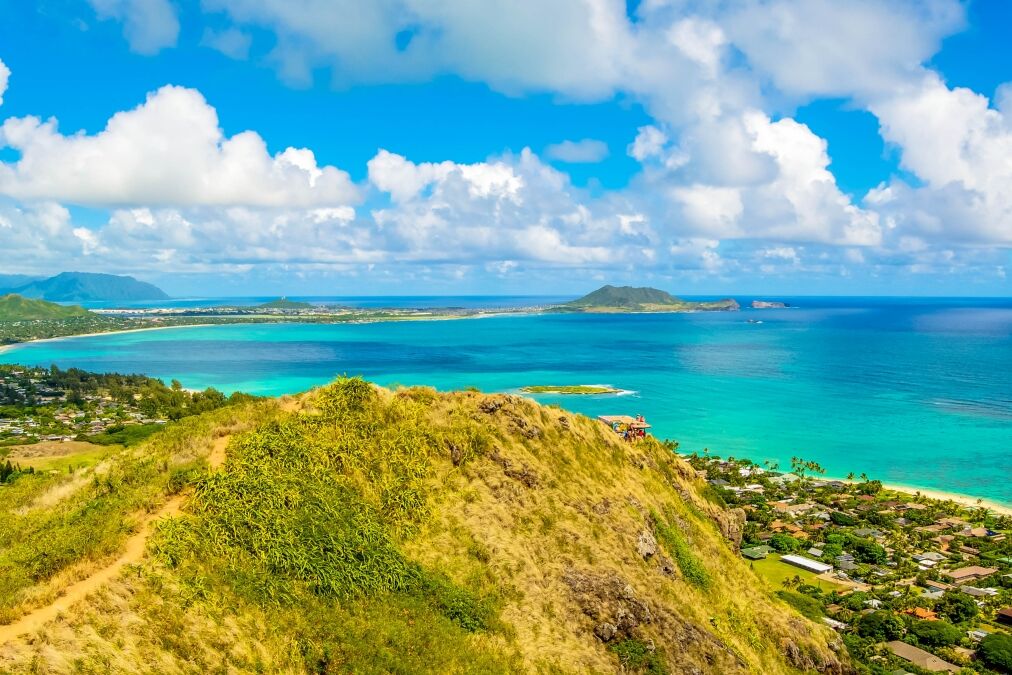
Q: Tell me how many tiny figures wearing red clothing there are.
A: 2